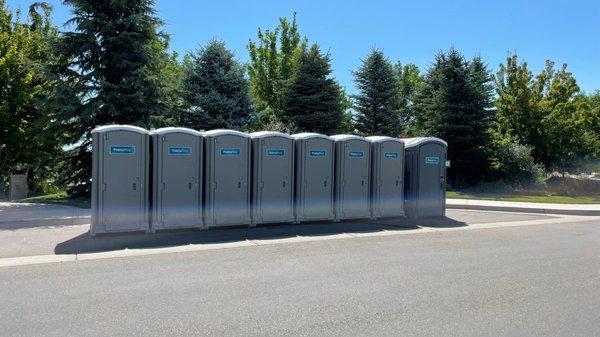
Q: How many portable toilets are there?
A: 8